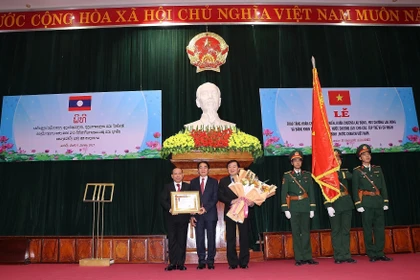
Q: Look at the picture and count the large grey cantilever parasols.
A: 0